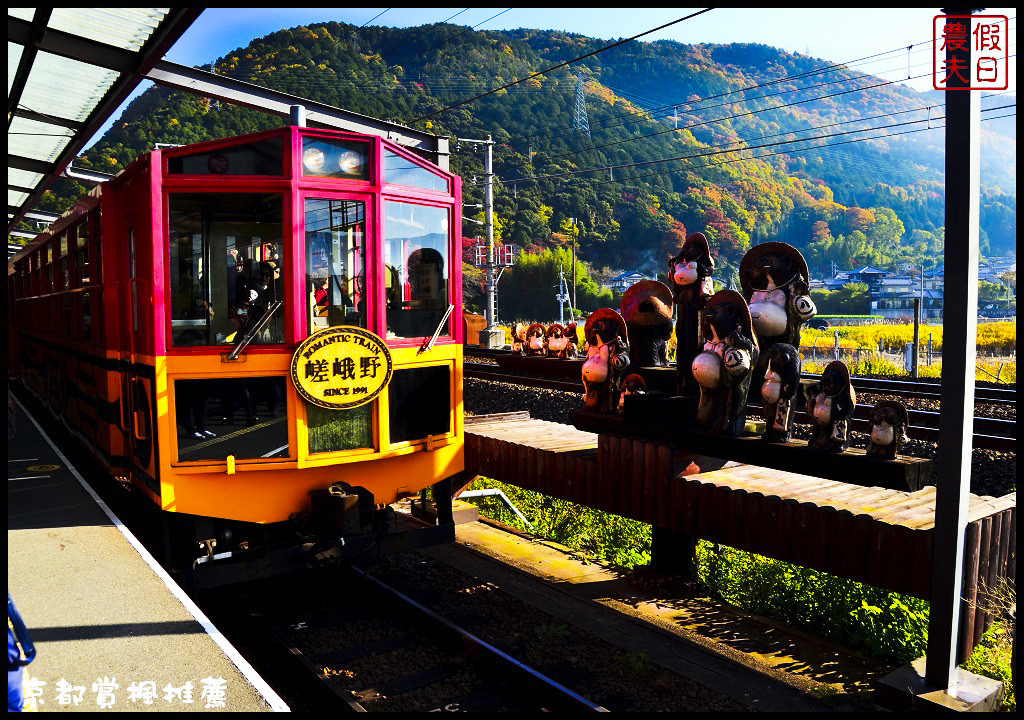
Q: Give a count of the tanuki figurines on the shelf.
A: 13